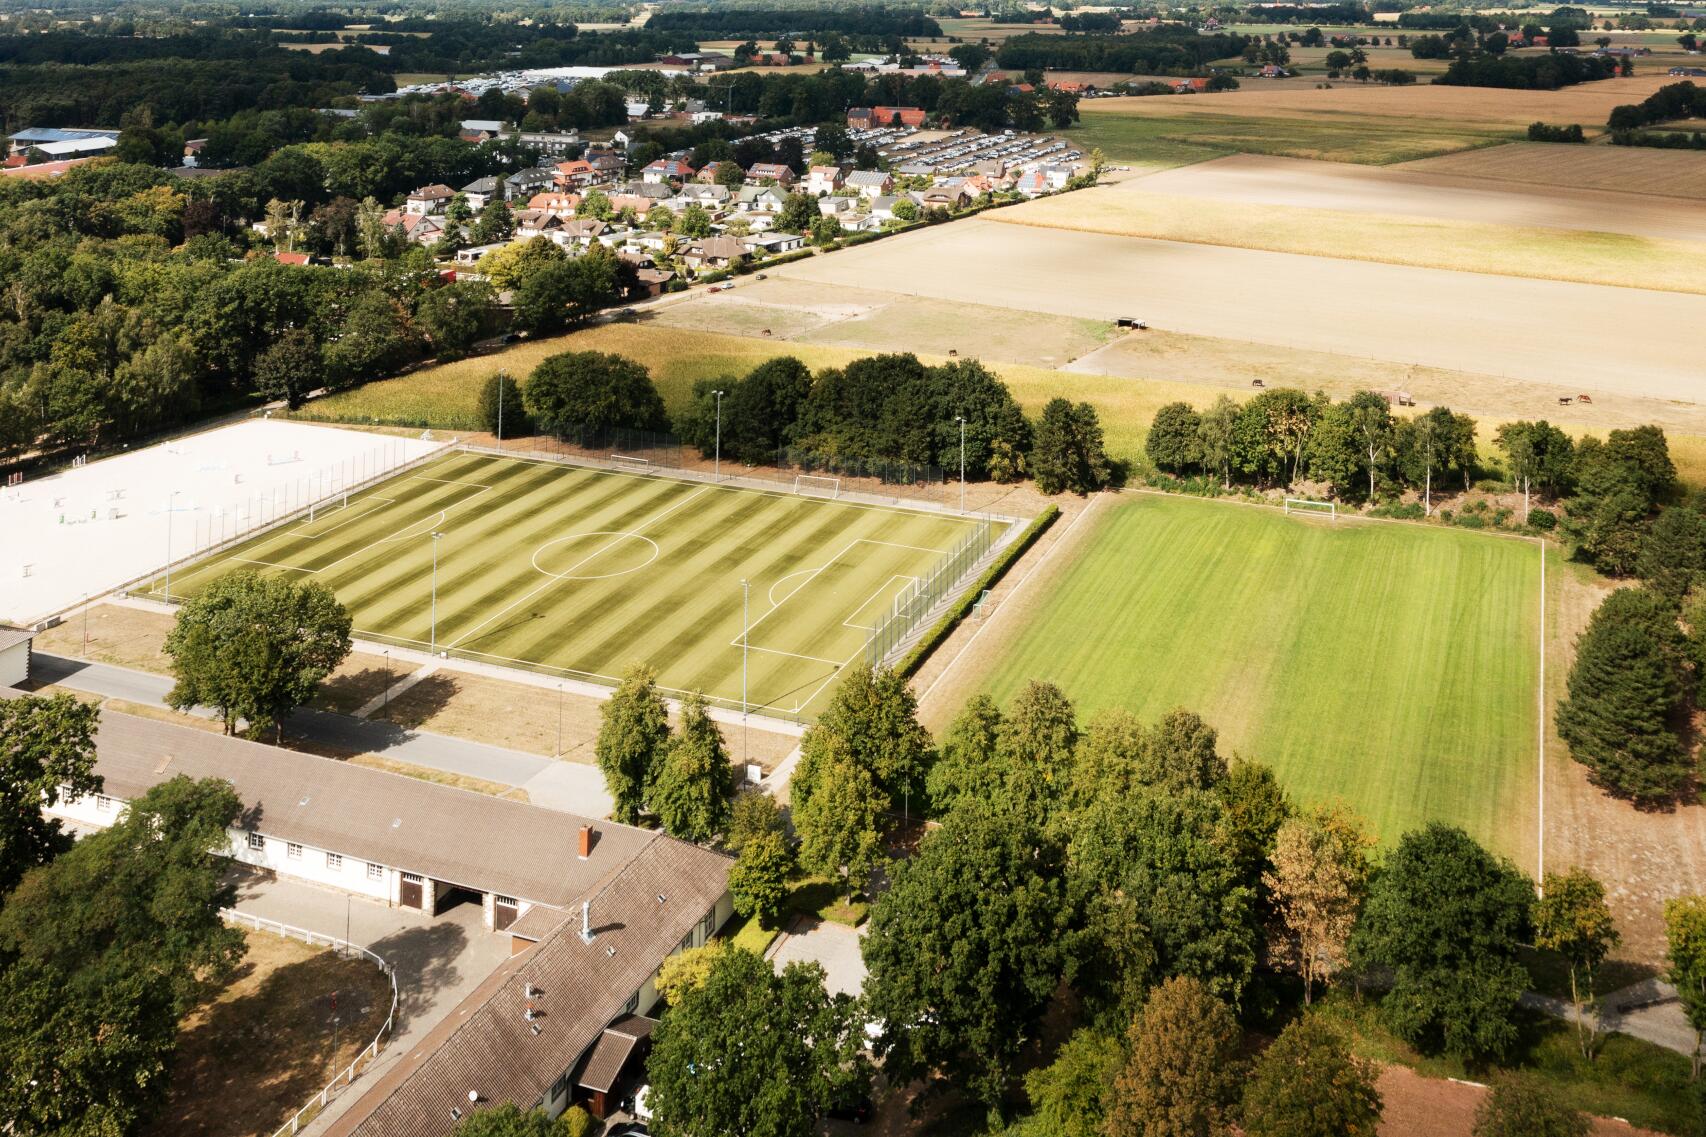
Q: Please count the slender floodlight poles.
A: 6